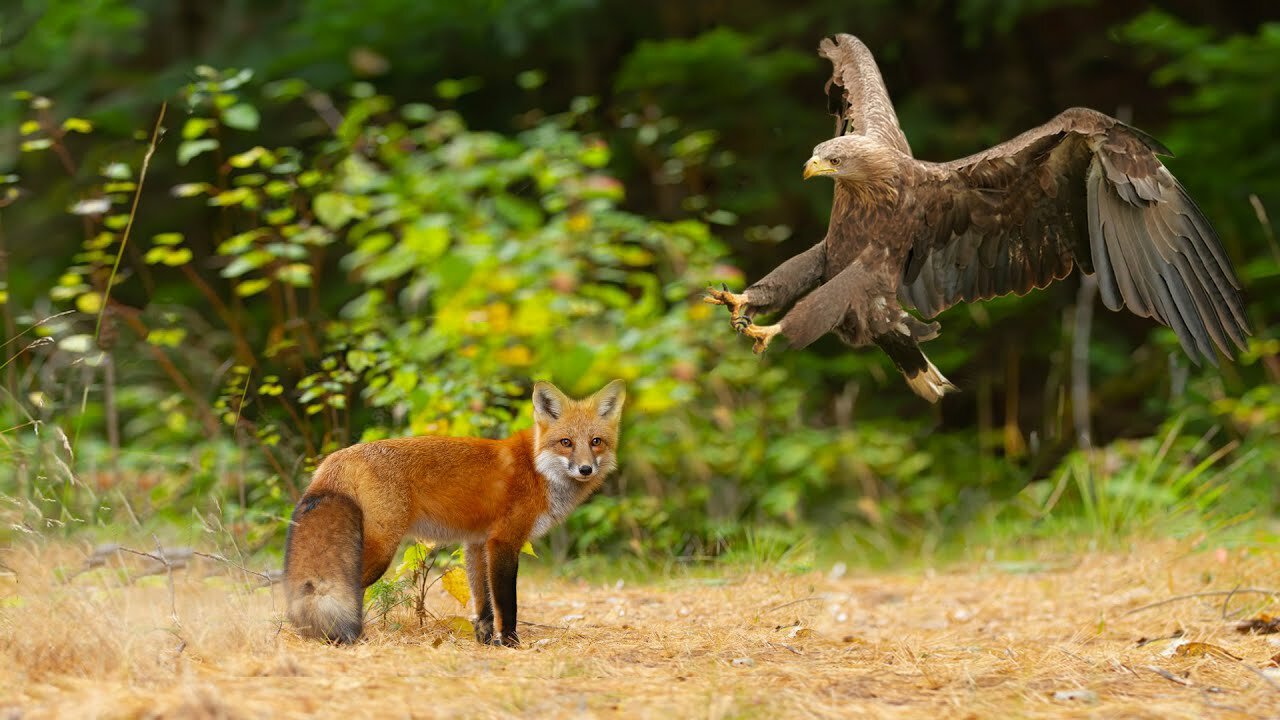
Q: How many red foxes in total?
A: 1